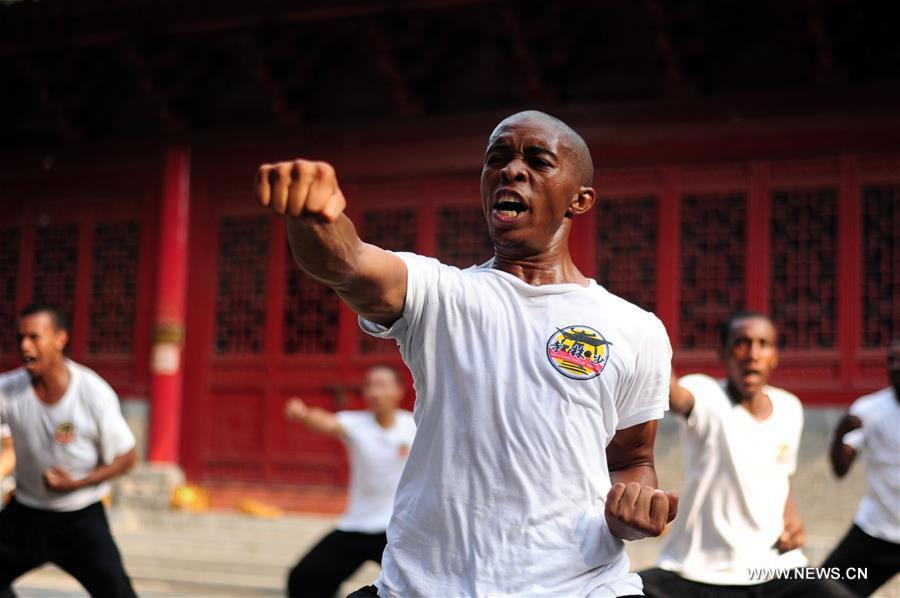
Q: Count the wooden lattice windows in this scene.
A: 11